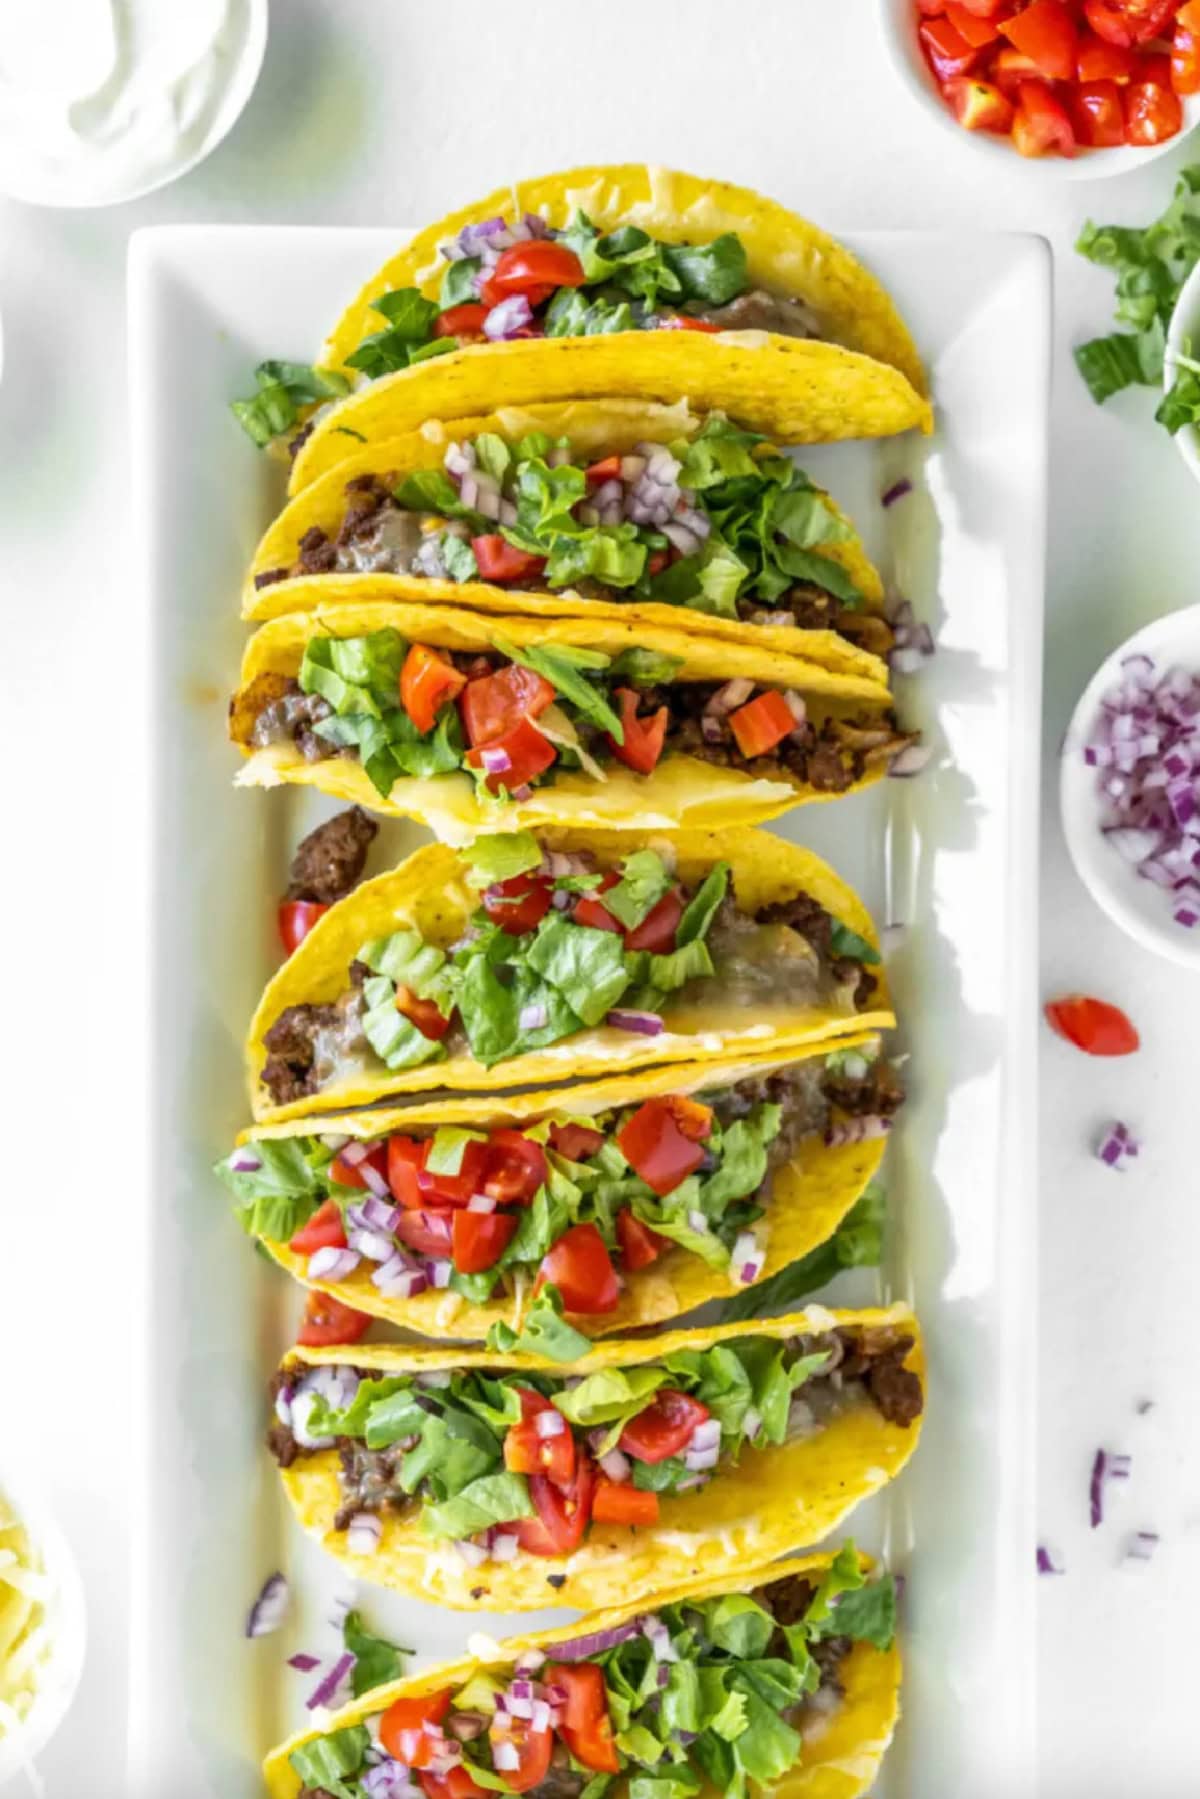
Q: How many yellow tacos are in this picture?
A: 7